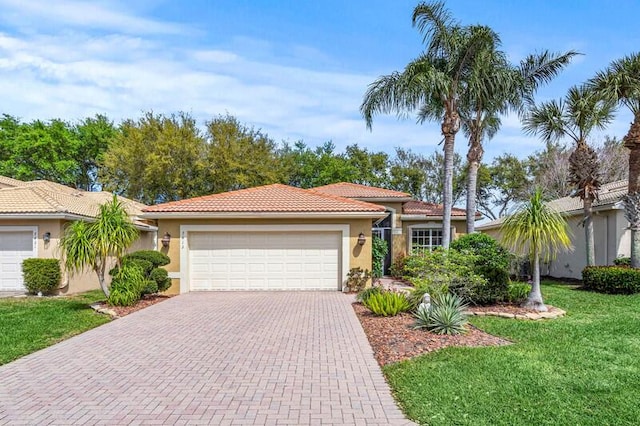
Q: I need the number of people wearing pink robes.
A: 0